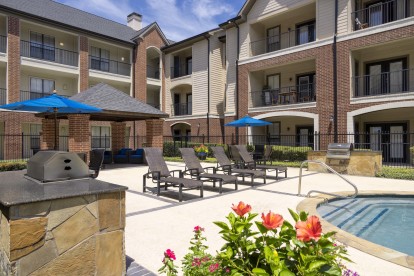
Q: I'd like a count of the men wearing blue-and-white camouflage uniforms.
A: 0